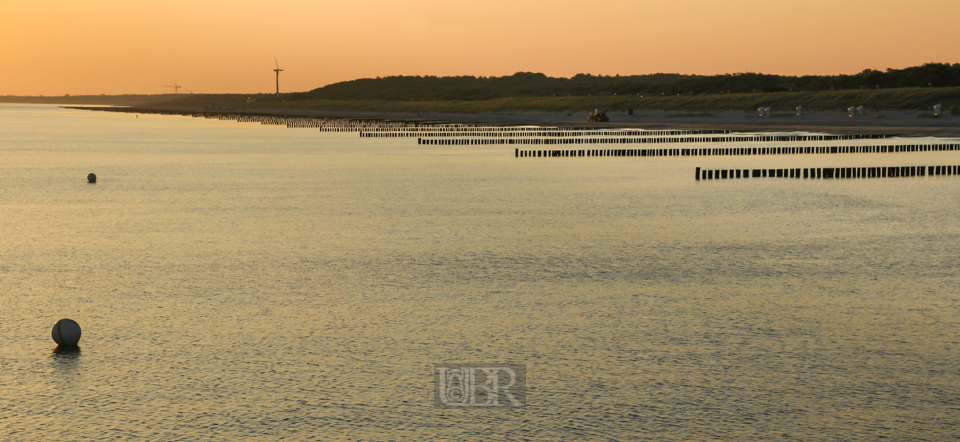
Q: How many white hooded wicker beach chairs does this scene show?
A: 6